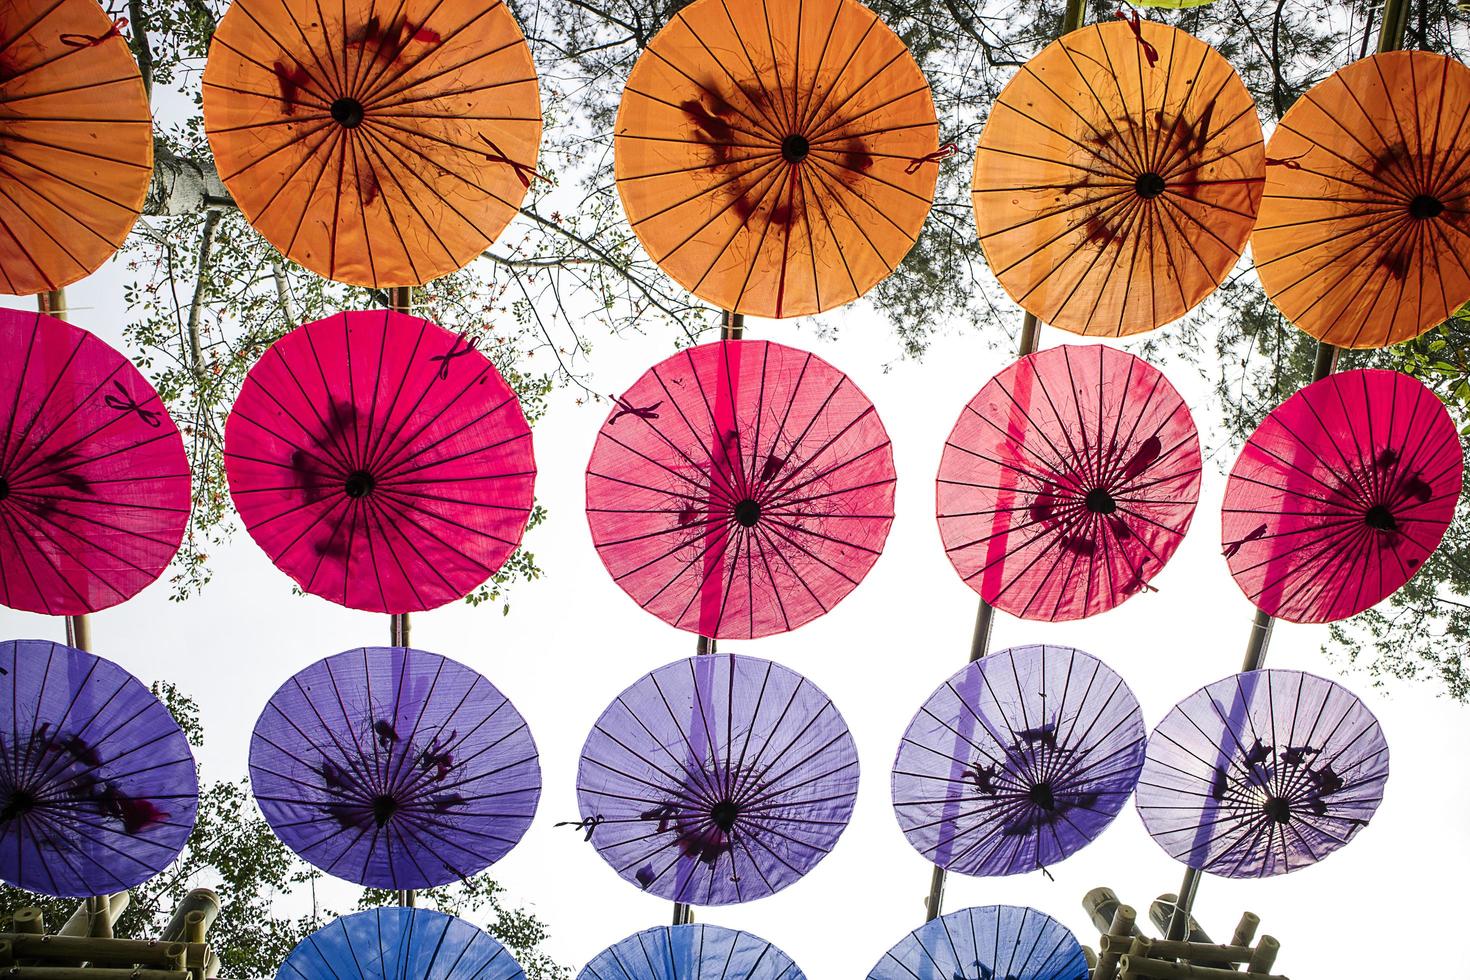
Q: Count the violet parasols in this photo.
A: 5